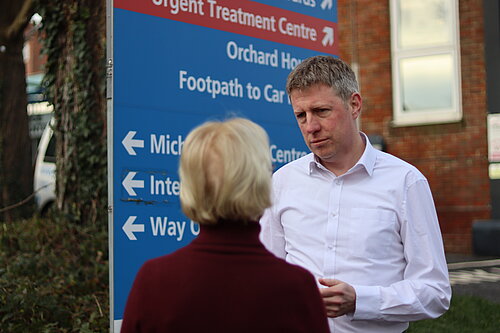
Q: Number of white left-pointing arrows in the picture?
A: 3